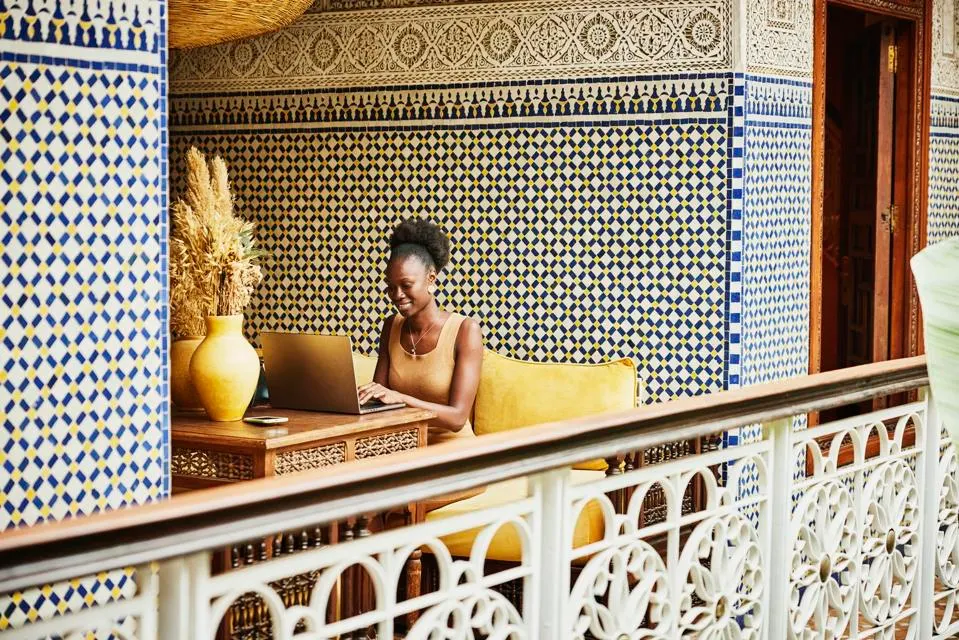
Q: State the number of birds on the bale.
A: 0